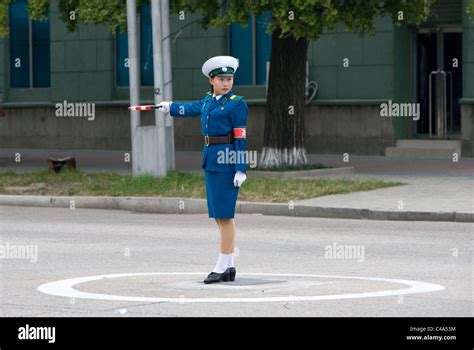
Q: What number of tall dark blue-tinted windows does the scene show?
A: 3